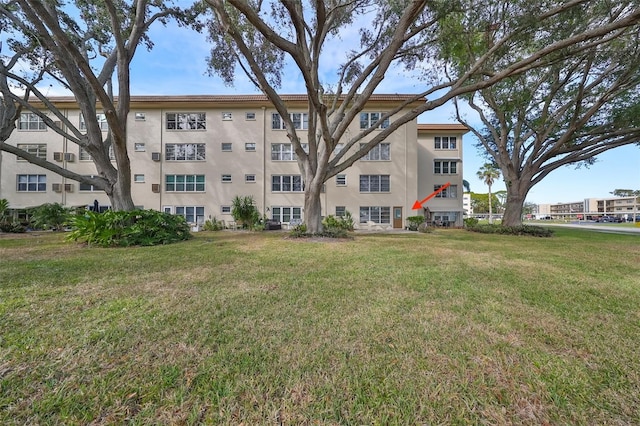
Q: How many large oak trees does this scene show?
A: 3